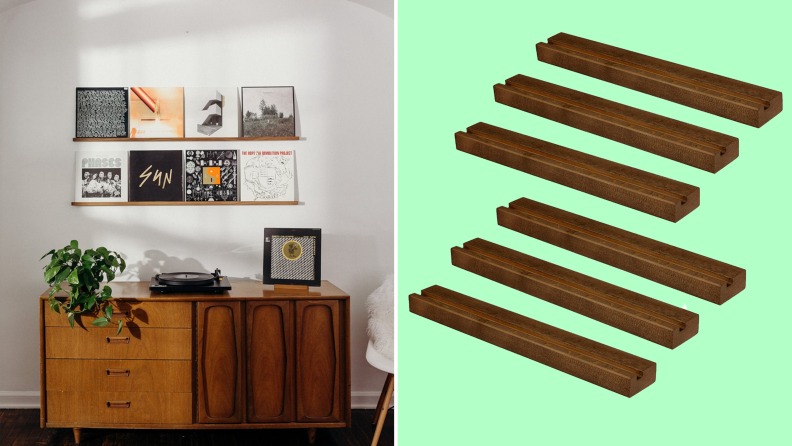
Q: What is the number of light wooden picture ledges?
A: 2